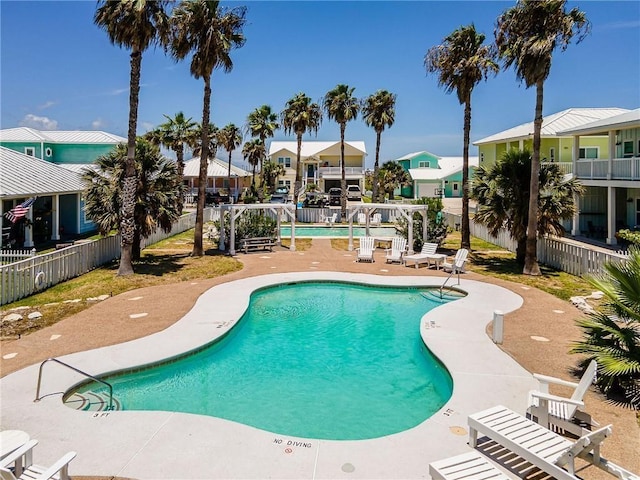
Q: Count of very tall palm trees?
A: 4